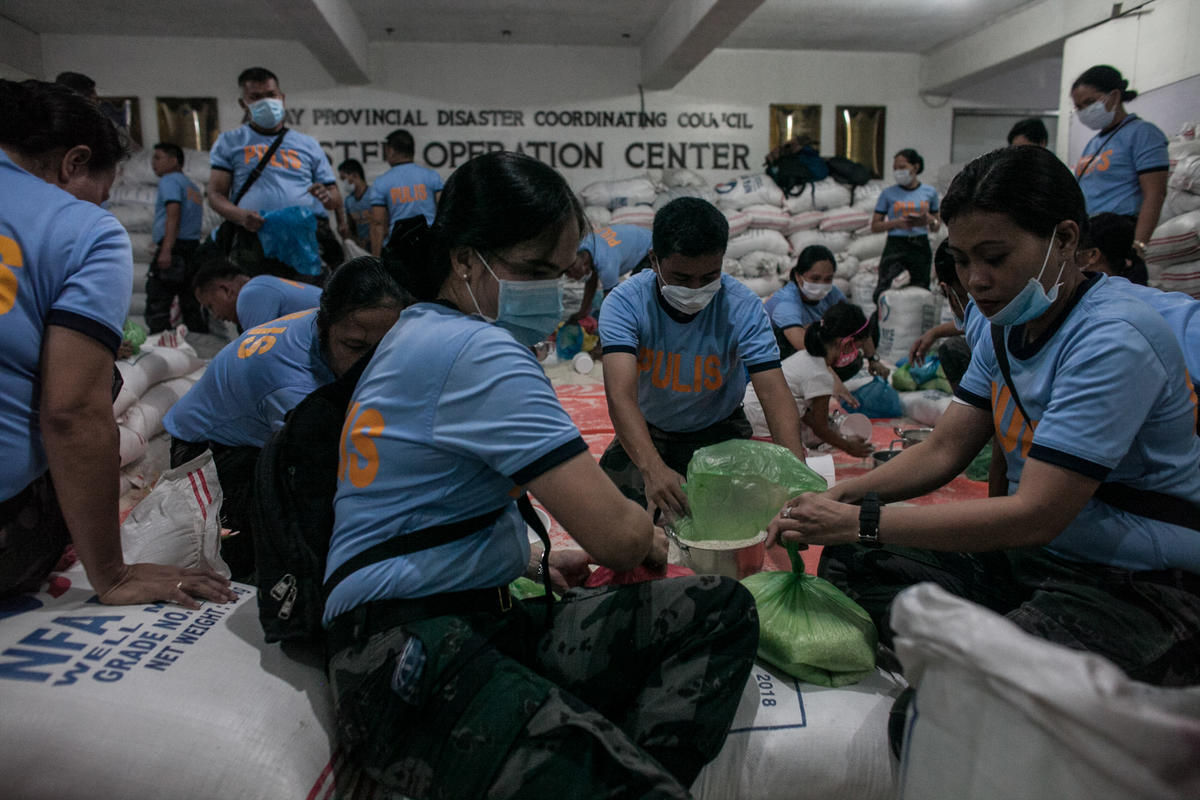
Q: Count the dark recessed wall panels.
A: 4